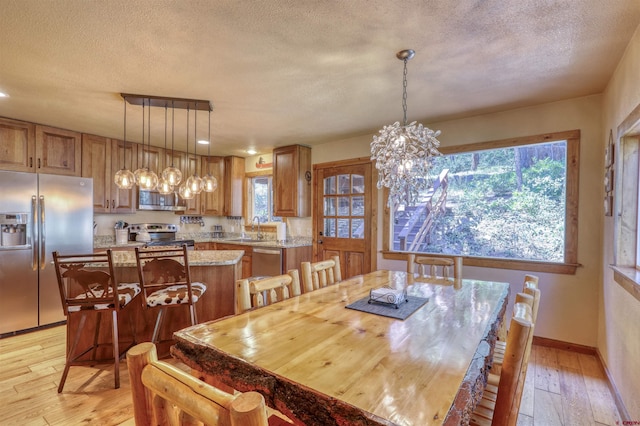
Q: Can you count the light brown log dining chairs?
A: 6